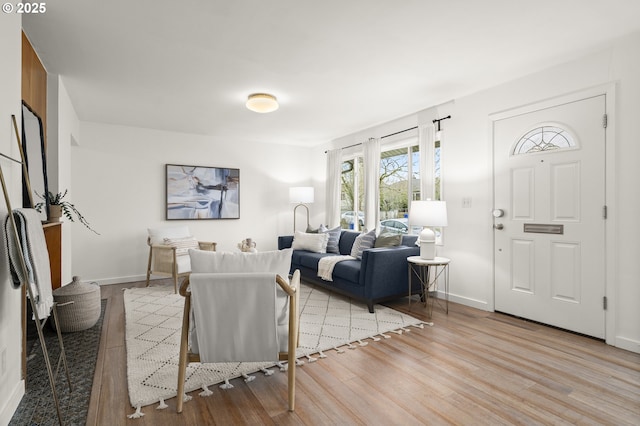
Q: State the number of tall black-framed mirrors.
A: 1